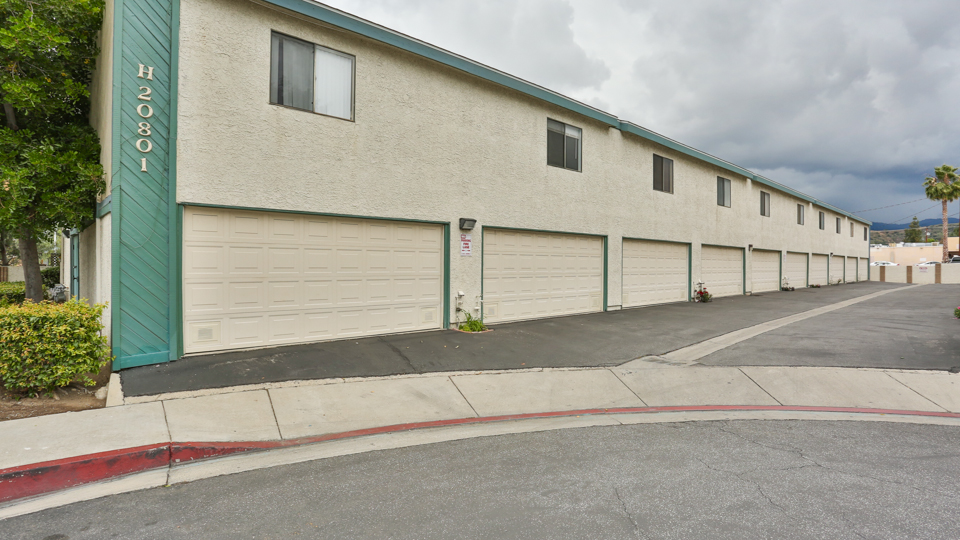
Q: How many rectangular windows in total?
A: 10